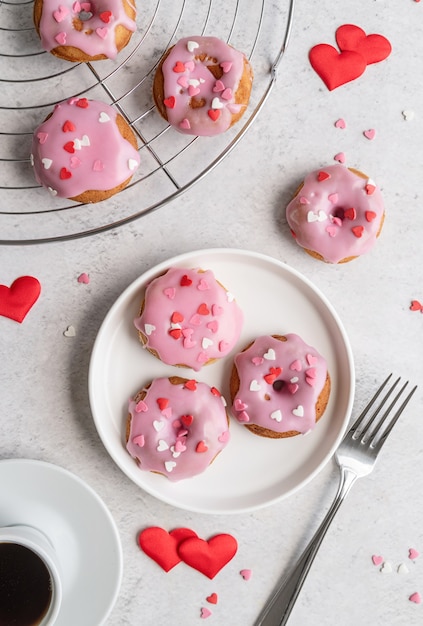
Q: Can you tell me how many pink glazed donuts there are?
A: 7